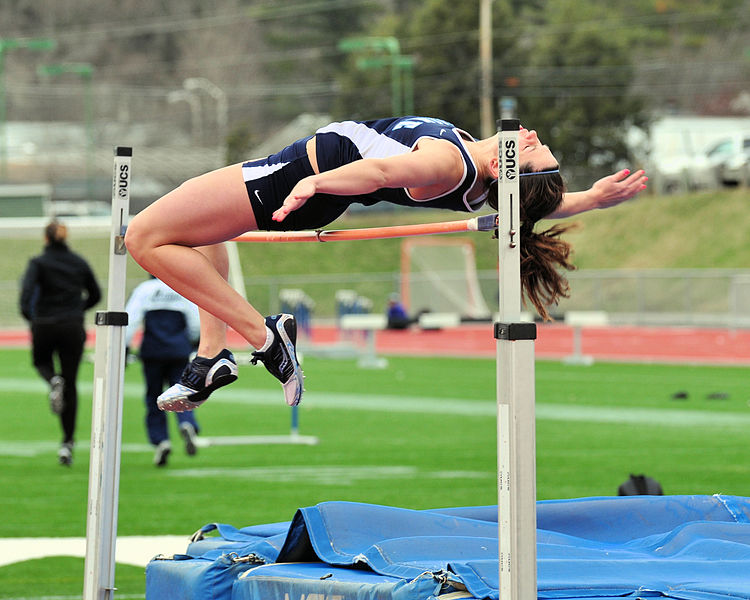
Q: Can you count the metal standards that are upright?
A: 2